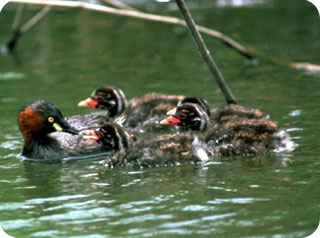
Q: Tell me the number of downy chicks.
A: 4